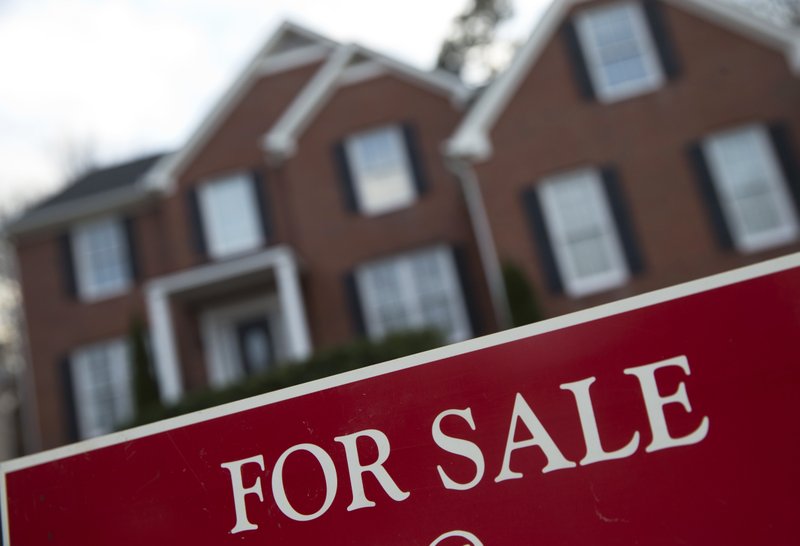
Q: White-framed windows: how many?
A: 8